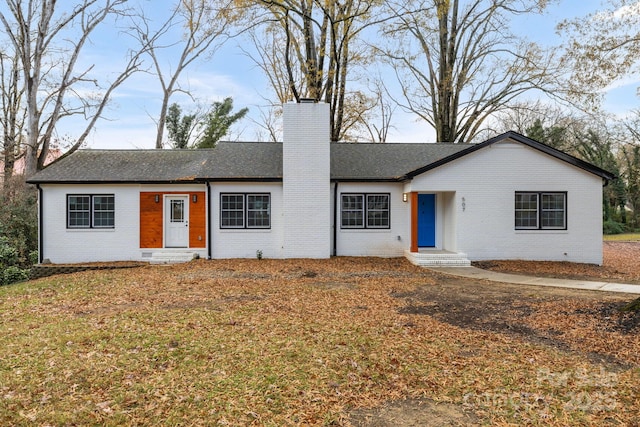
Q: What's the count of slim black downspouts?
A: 3